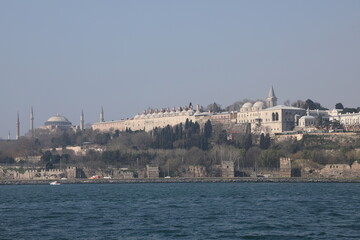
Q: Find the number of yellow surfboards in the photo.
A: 0